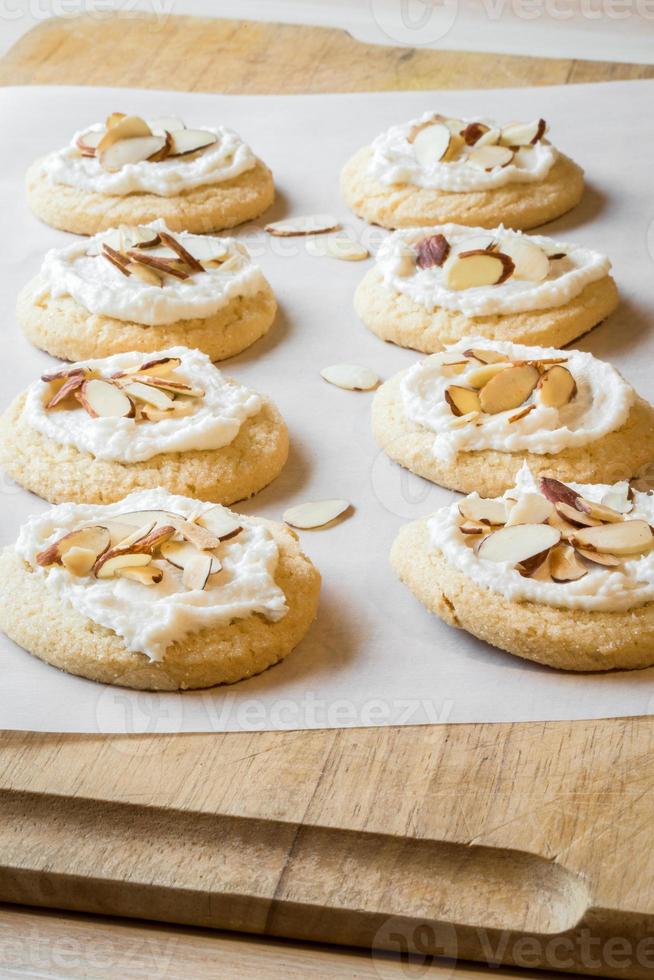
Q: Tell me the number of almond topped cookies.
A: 8